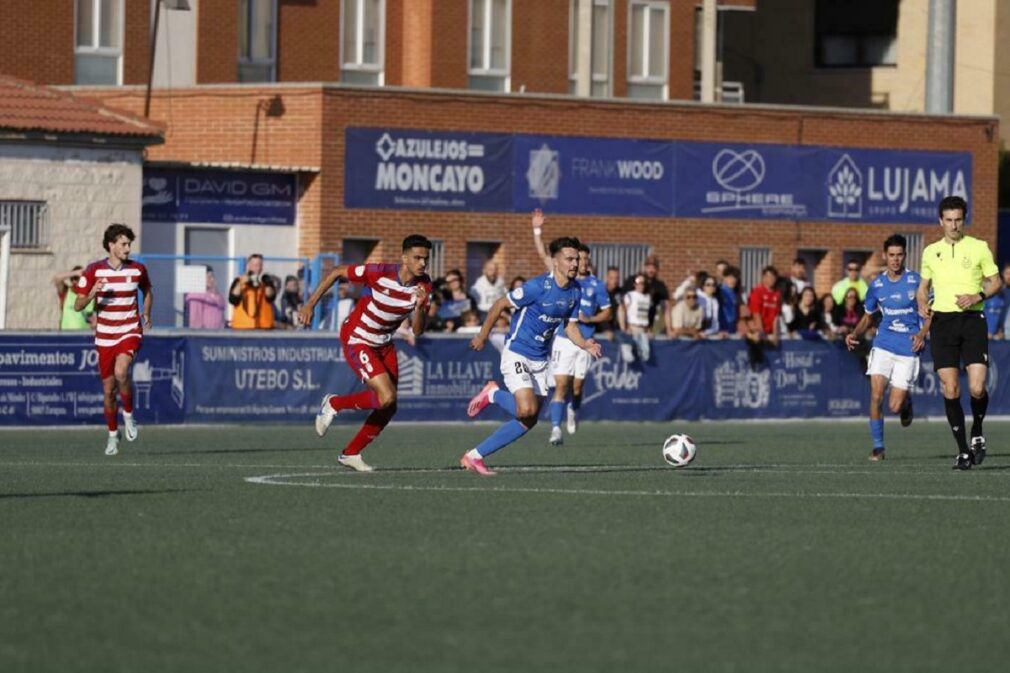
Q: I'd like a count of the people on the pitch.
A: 6